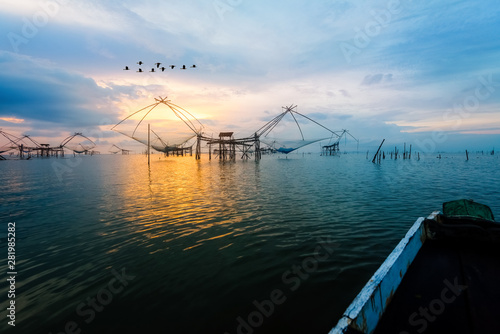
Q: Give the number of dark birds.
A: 9